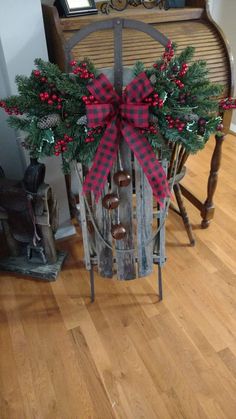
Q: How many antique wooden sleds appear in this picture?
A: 1